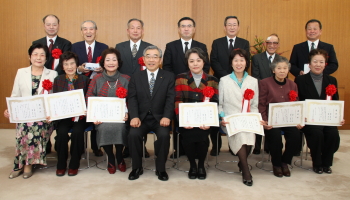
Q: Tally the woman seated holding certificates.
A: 7